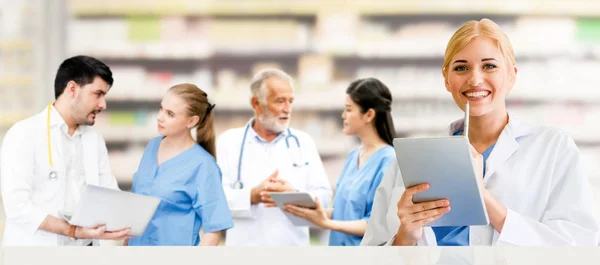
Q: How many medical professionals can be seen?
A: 5